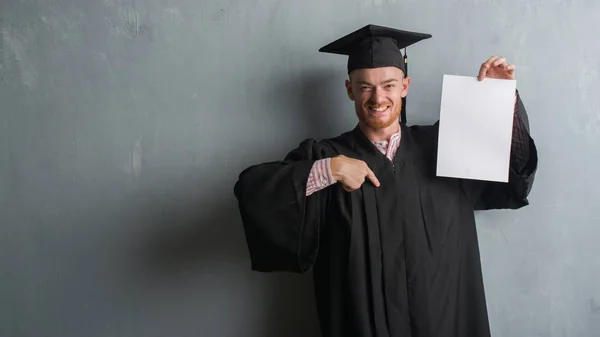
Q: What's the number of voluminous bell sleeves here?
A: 2